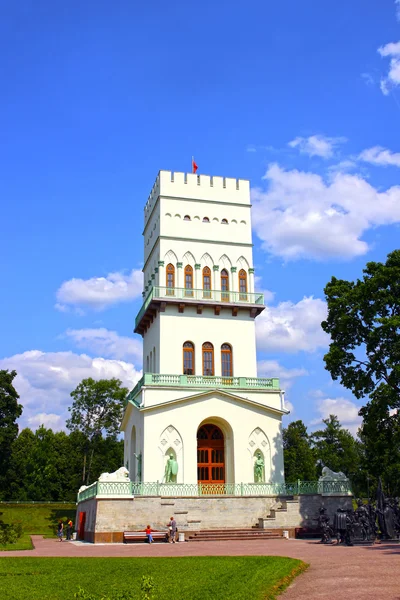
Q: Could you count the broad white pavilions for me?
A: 1